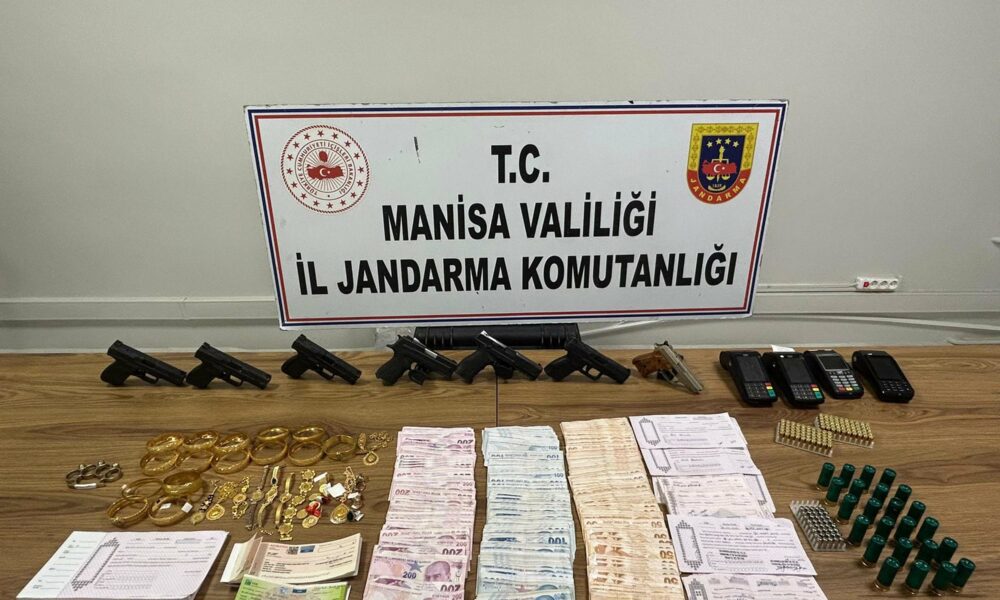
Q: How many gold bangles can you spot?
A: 15